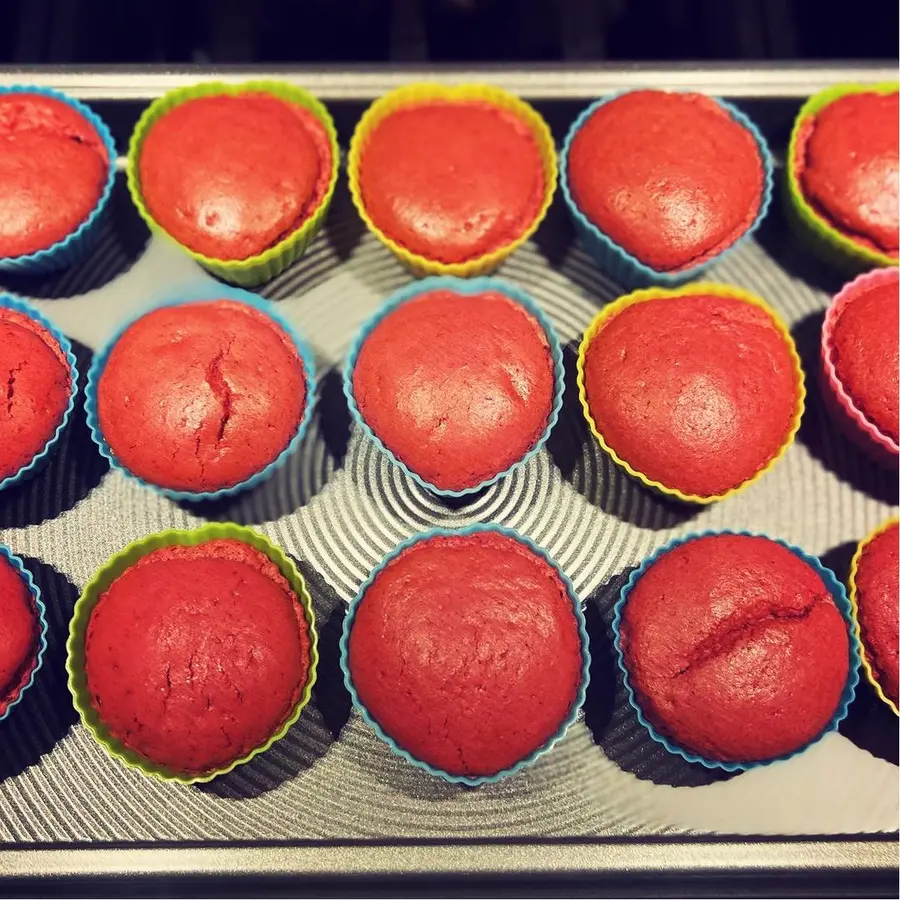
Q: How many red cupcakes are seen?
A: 15